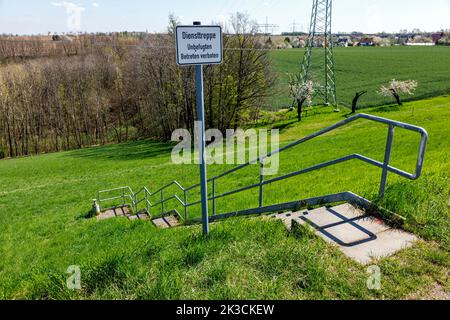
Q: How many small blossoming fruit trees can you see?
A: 2